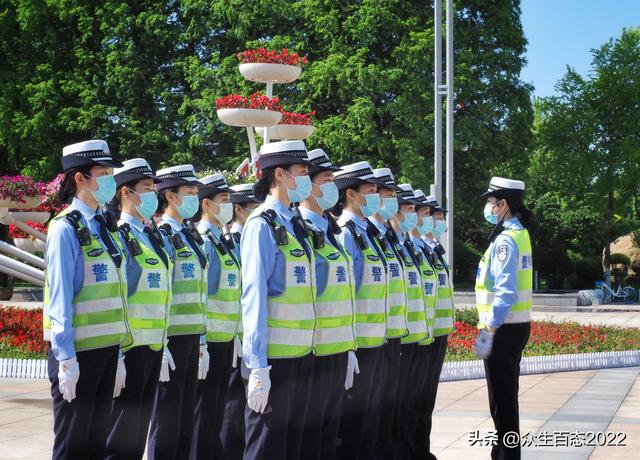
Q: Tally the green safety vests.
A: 13